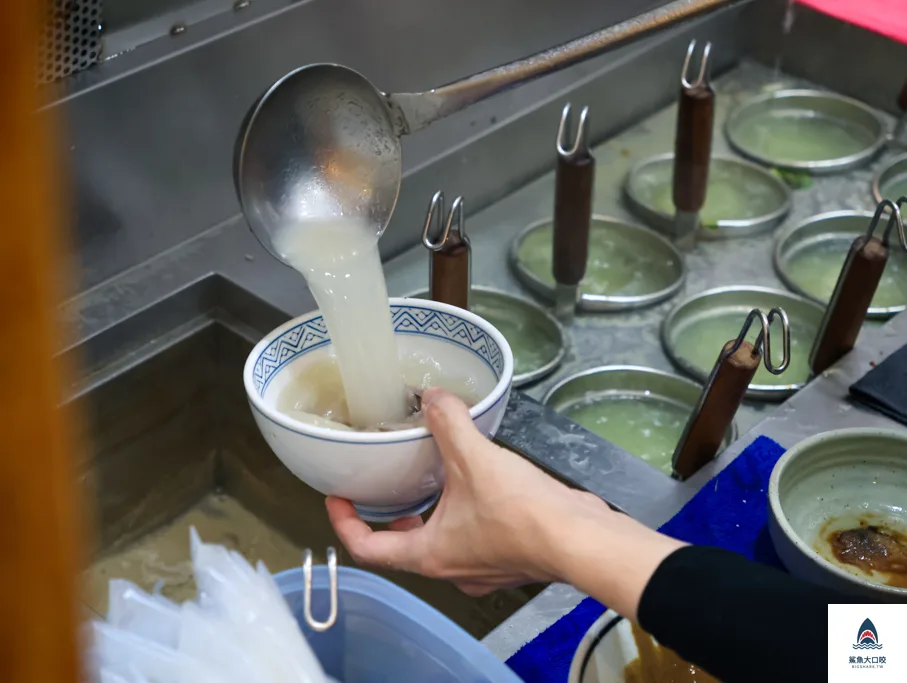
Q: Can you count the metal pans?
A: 8